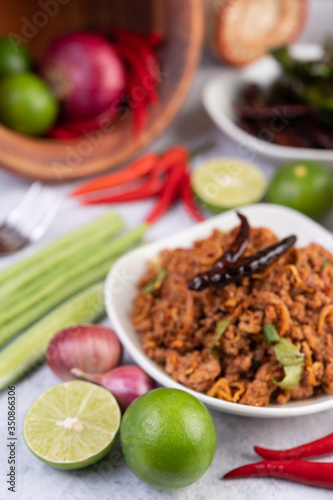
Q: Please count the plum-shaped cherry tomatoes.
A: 0